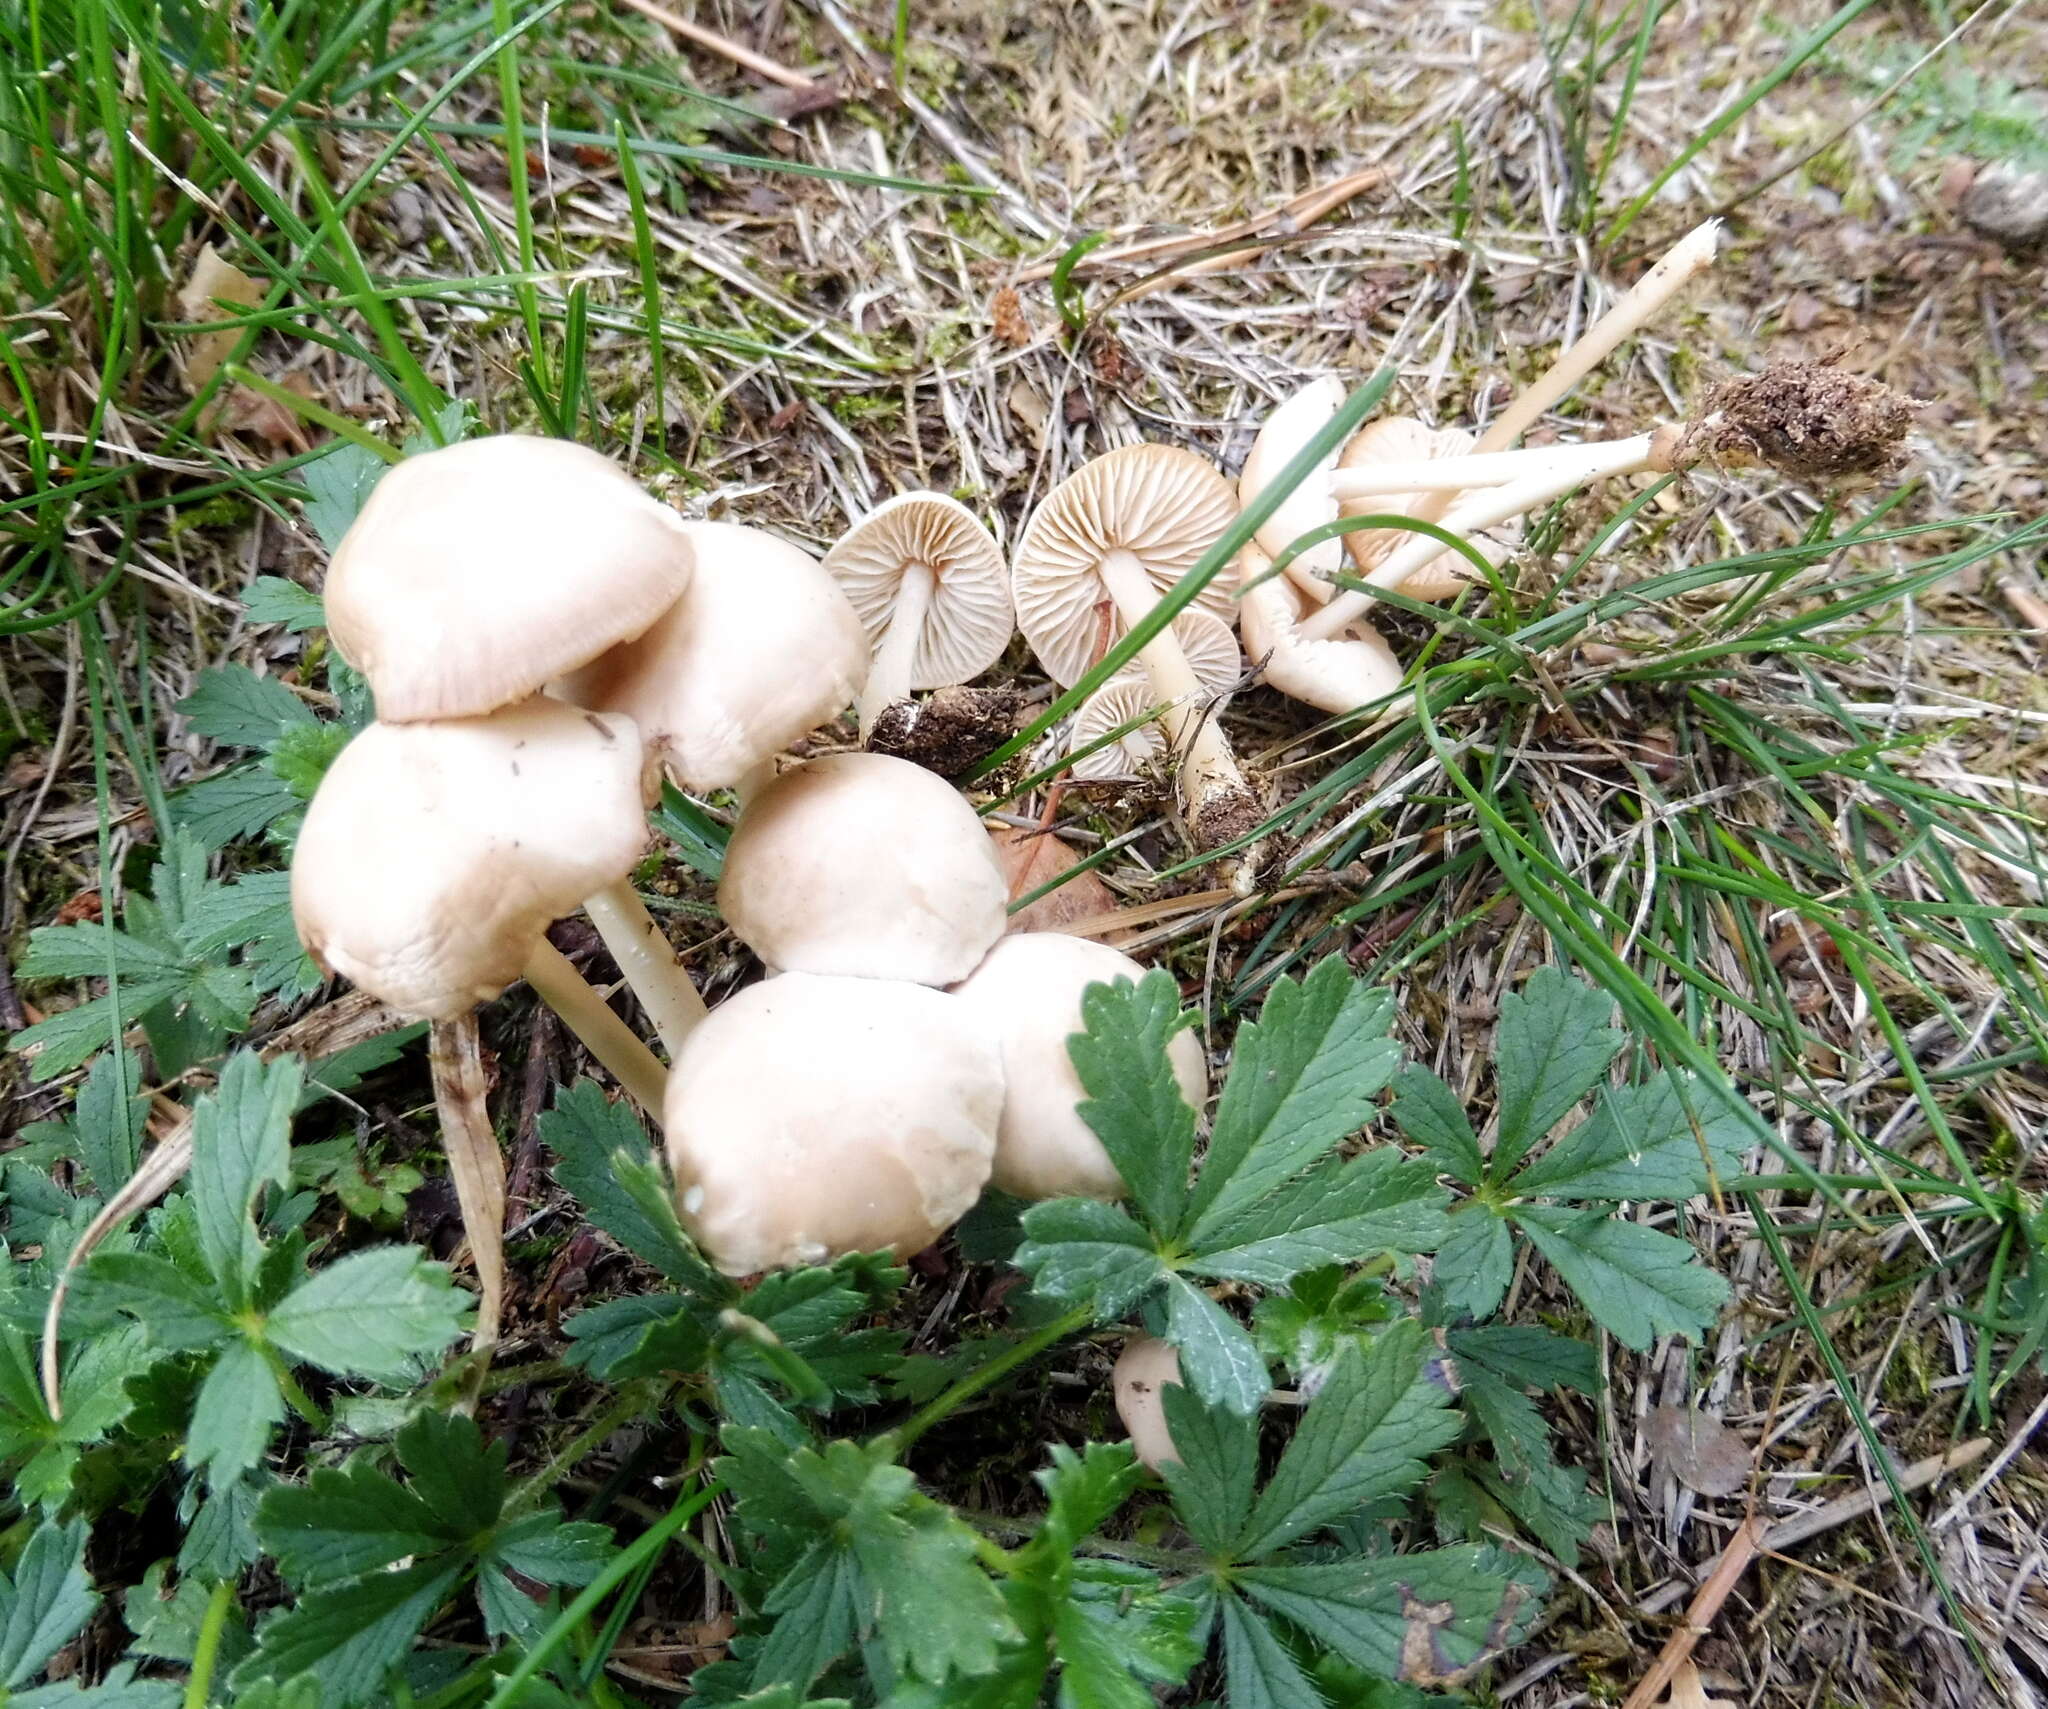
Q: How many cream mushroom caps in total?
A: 14